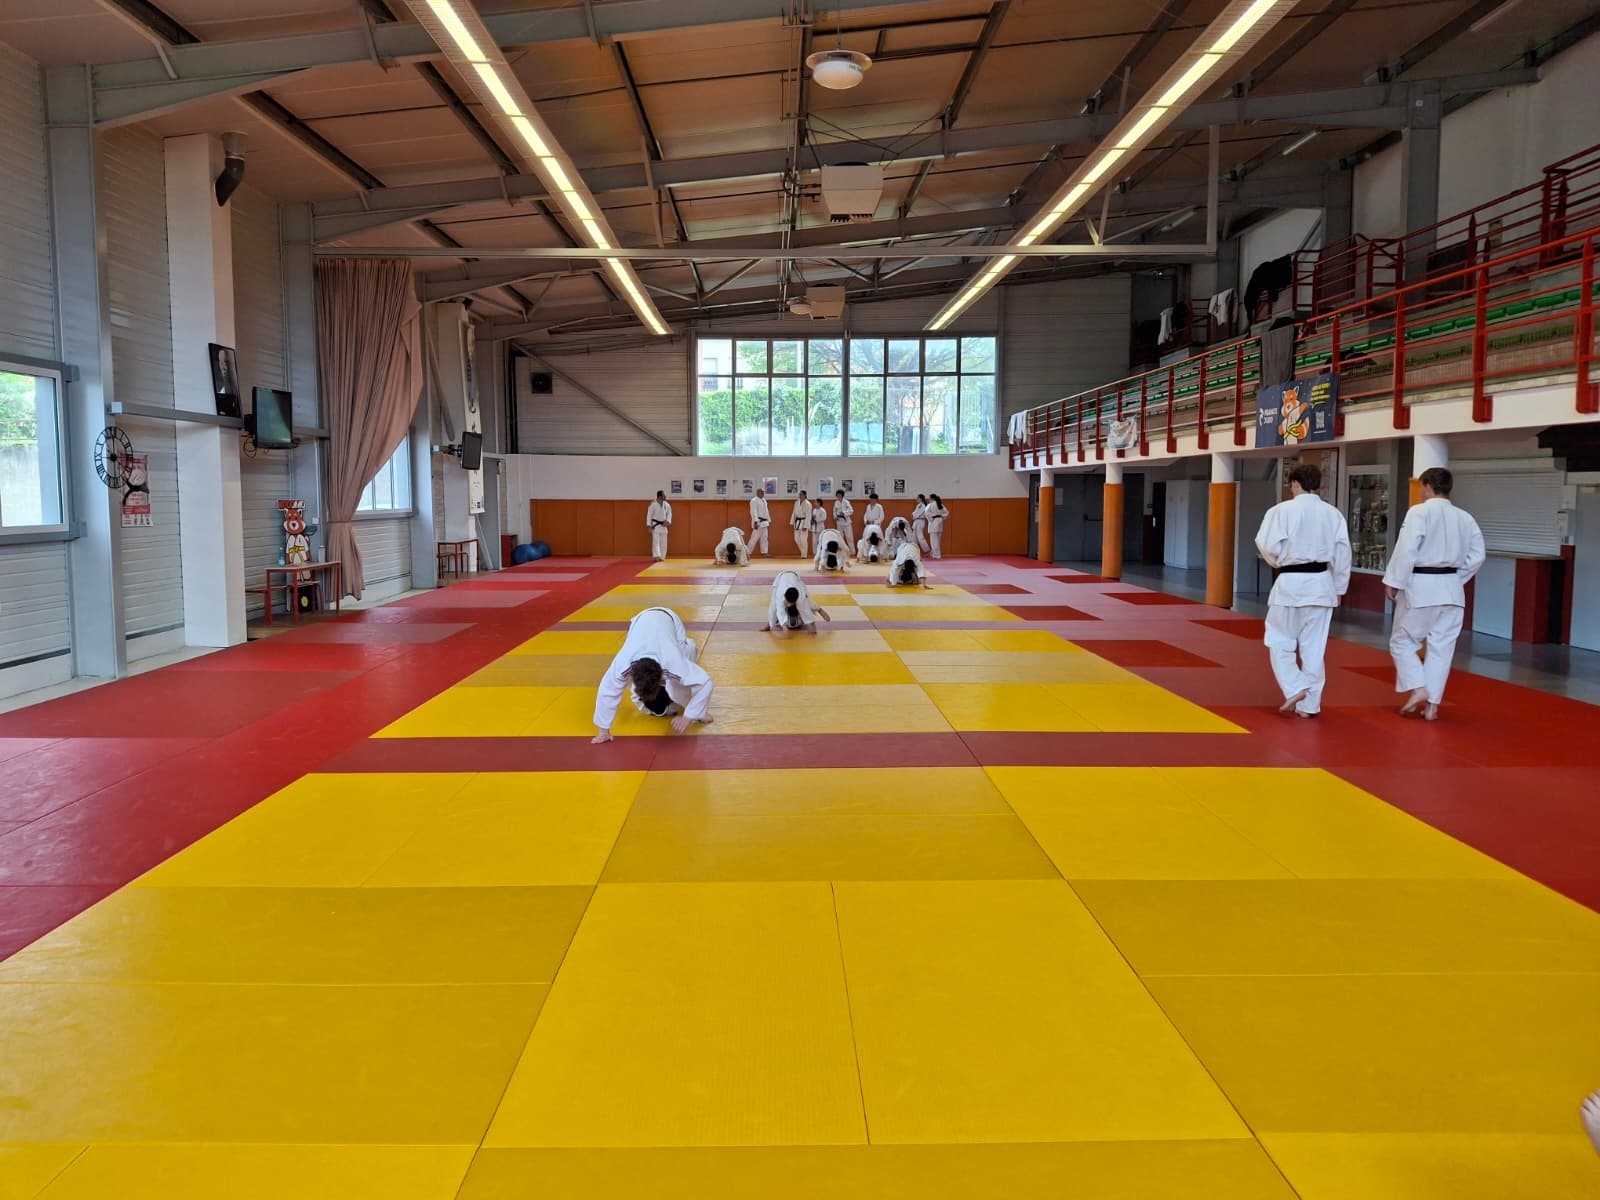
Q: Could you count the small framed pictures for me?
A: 10